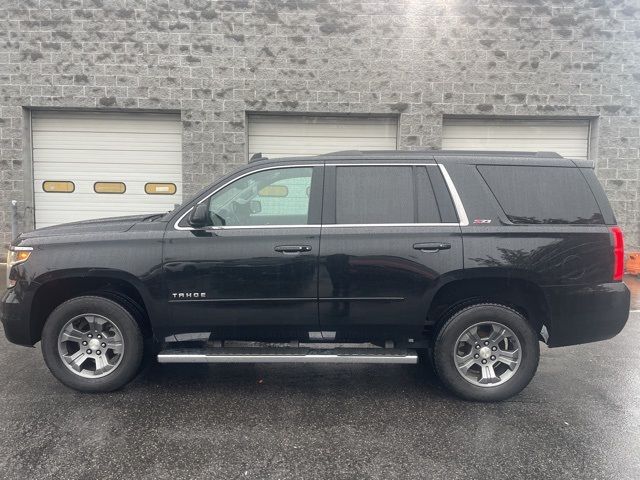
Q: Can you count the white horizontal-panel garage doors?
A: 3